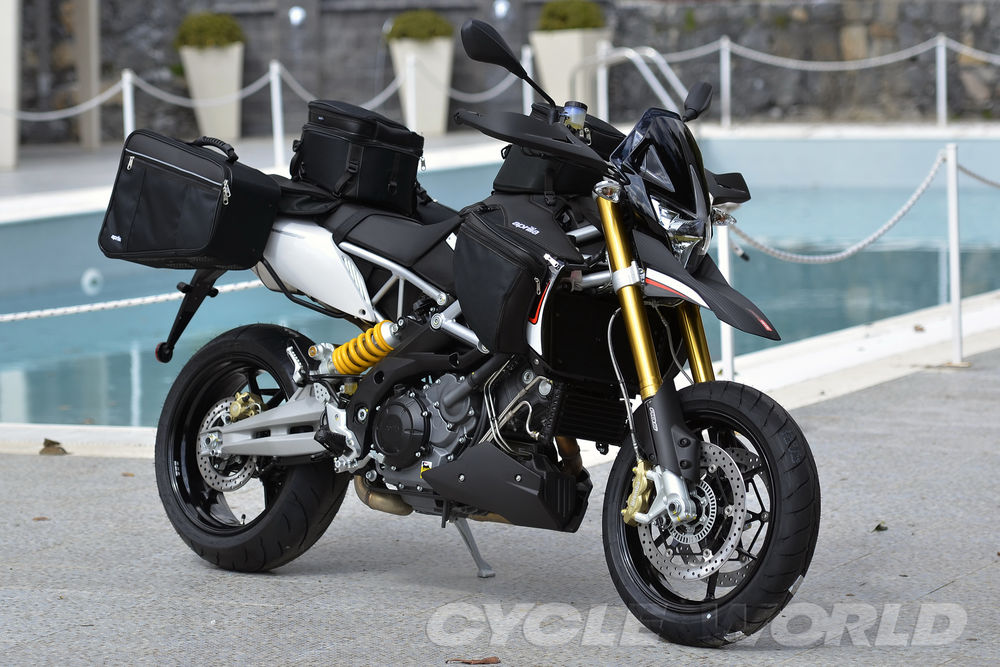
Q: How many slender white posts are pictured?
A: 9